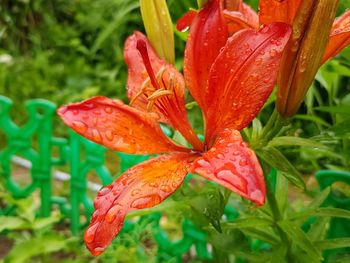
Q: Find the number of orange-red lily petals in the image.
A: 6